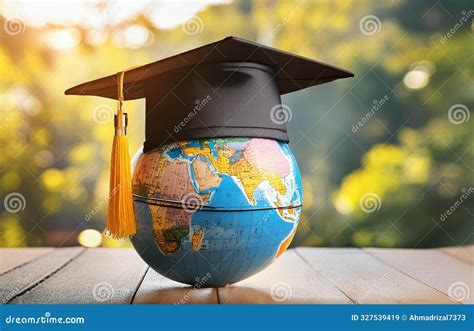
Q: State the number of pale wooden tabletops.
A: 1